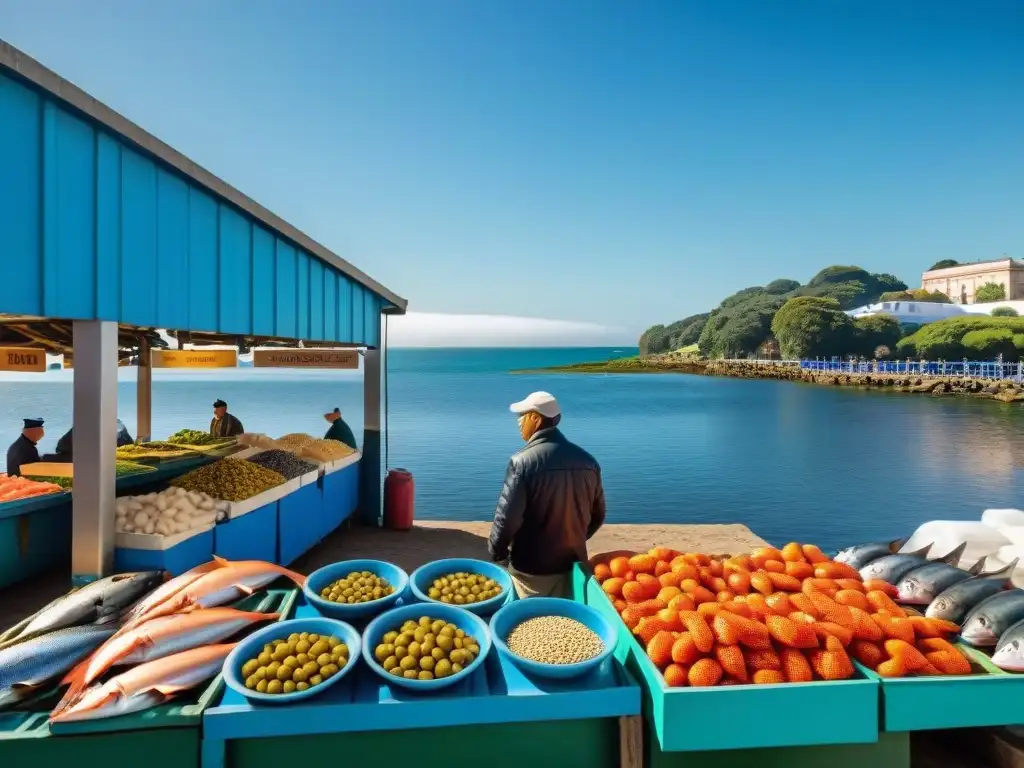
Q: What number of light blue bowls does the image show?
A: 5